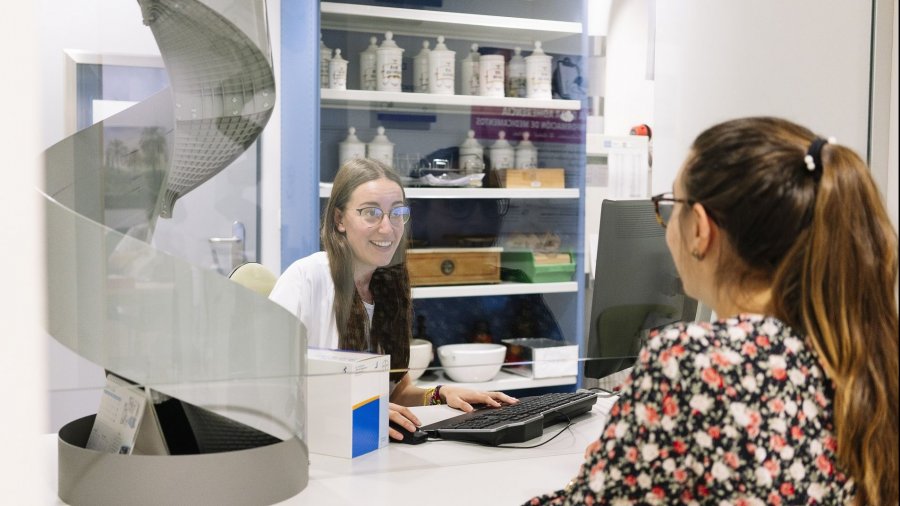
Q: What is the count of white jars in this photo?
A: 15